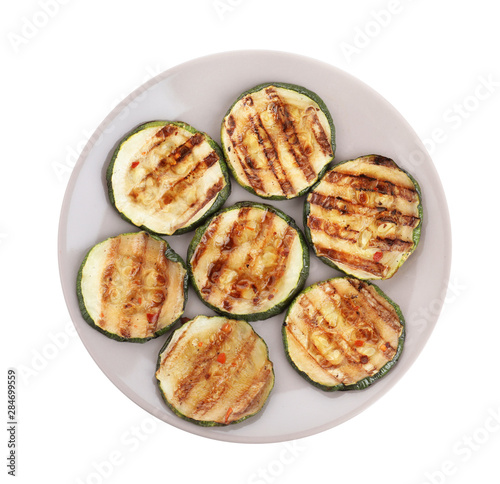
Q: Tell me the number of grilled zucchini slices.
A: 7